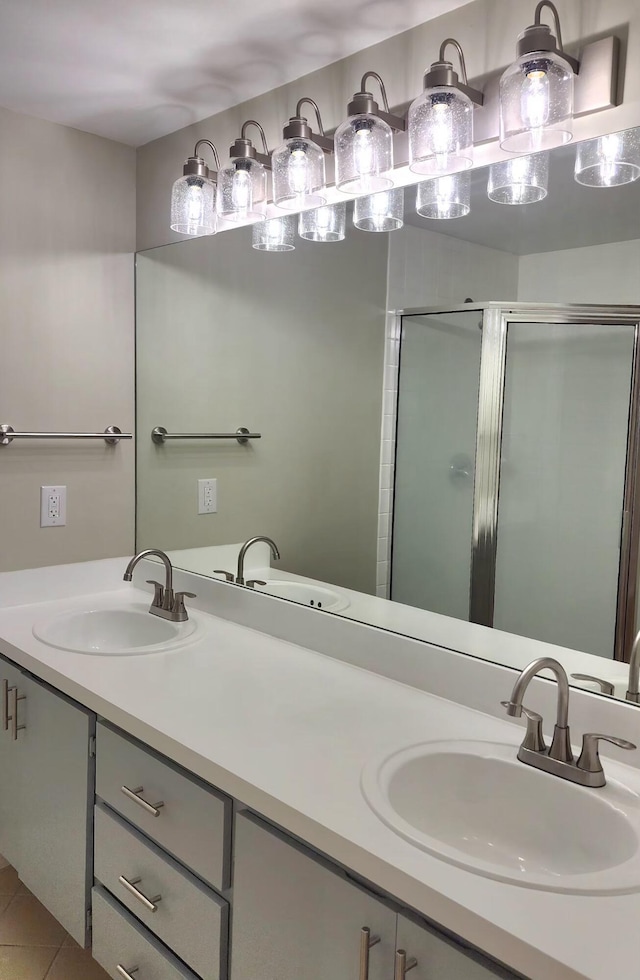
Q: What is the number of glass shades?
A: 6